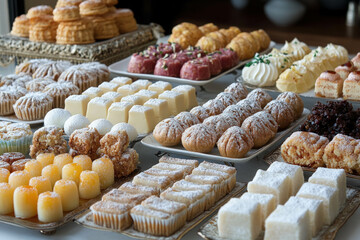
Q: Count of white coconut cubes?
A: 8